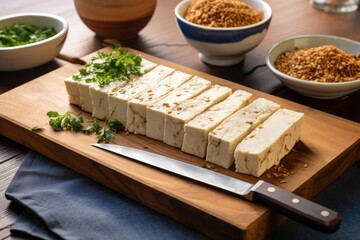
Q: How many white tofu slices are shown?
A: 10